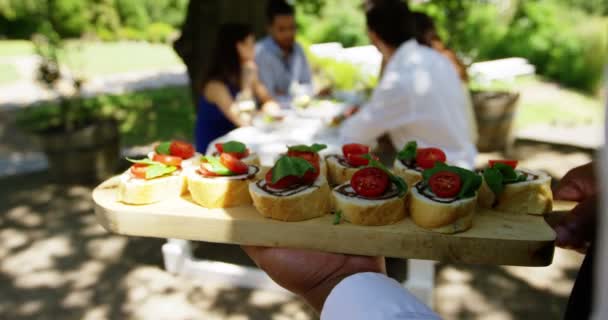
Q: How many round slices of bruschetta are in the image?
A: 11